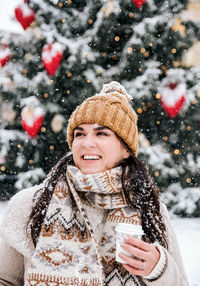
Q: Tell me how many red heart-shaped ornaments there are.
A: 6